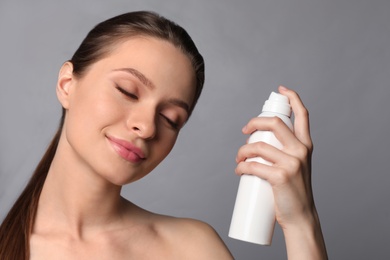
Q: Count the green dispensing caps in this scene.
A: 0